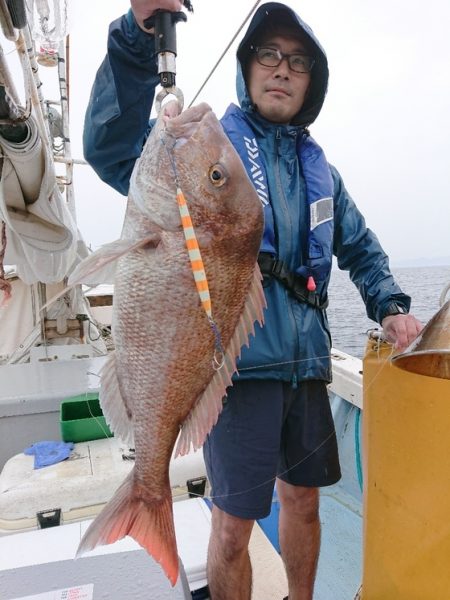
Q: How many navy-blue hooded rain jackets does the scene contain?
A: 1